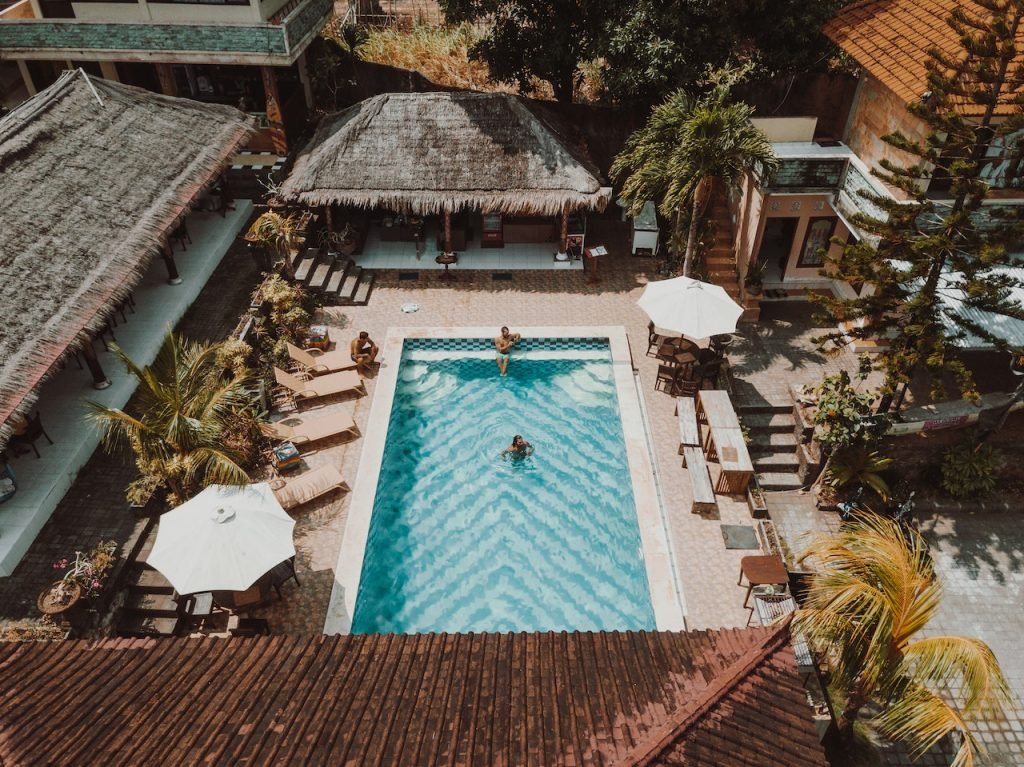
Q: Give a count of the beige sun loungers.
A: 4